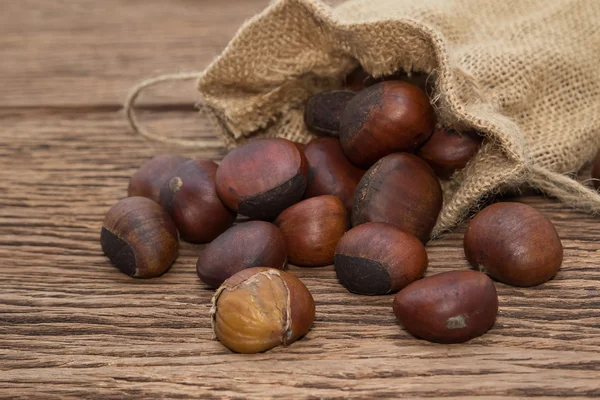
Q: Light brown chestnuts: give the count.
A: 1